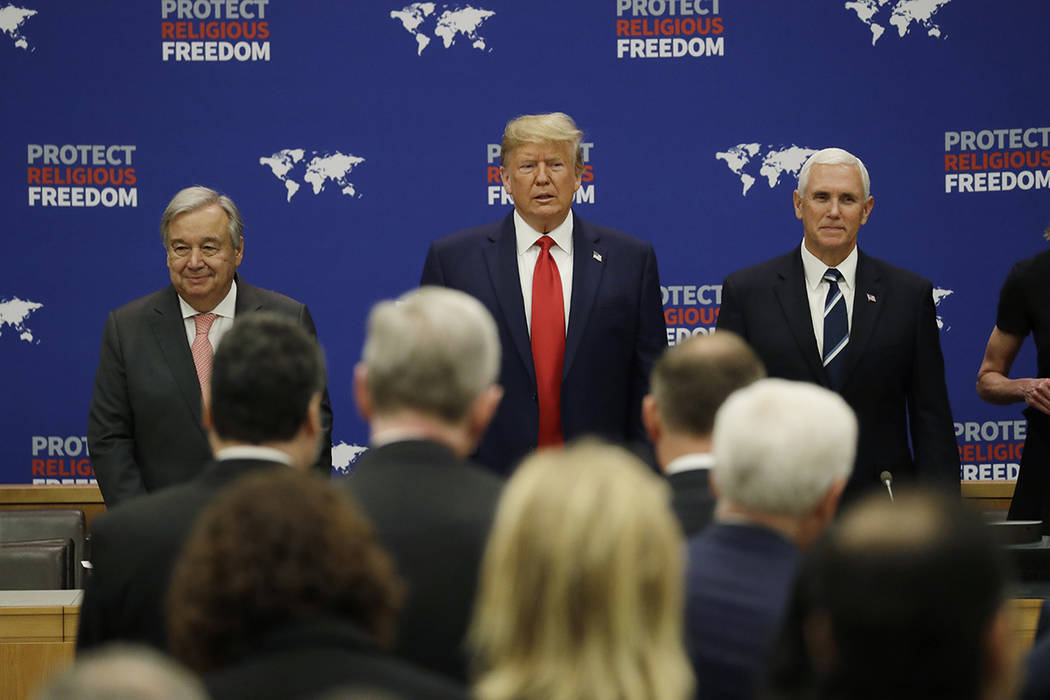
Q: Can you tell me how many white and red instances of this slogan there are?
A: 8